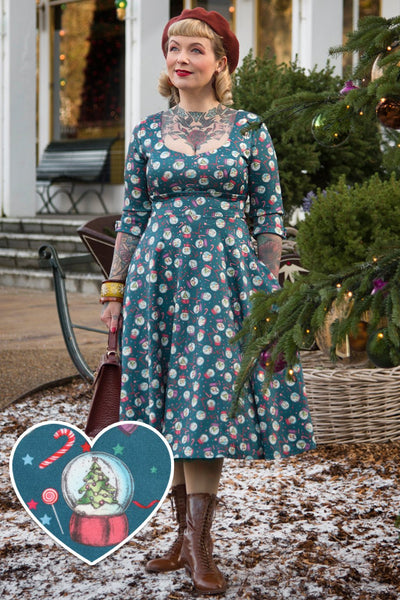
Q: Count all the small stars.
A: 6